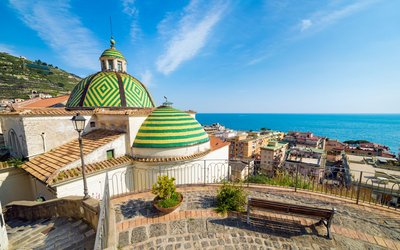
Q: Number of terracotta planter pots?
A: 1